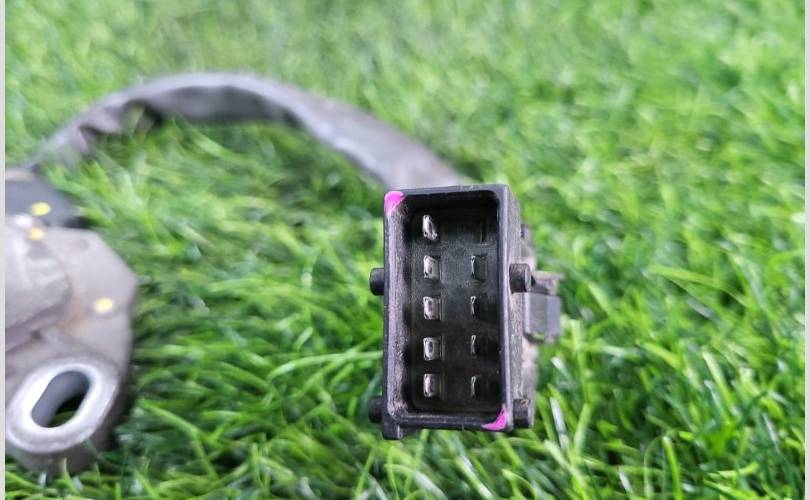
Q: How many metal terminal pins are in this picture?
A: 9